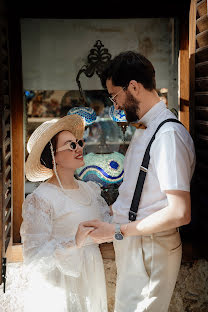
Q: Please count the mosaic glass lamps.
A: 3